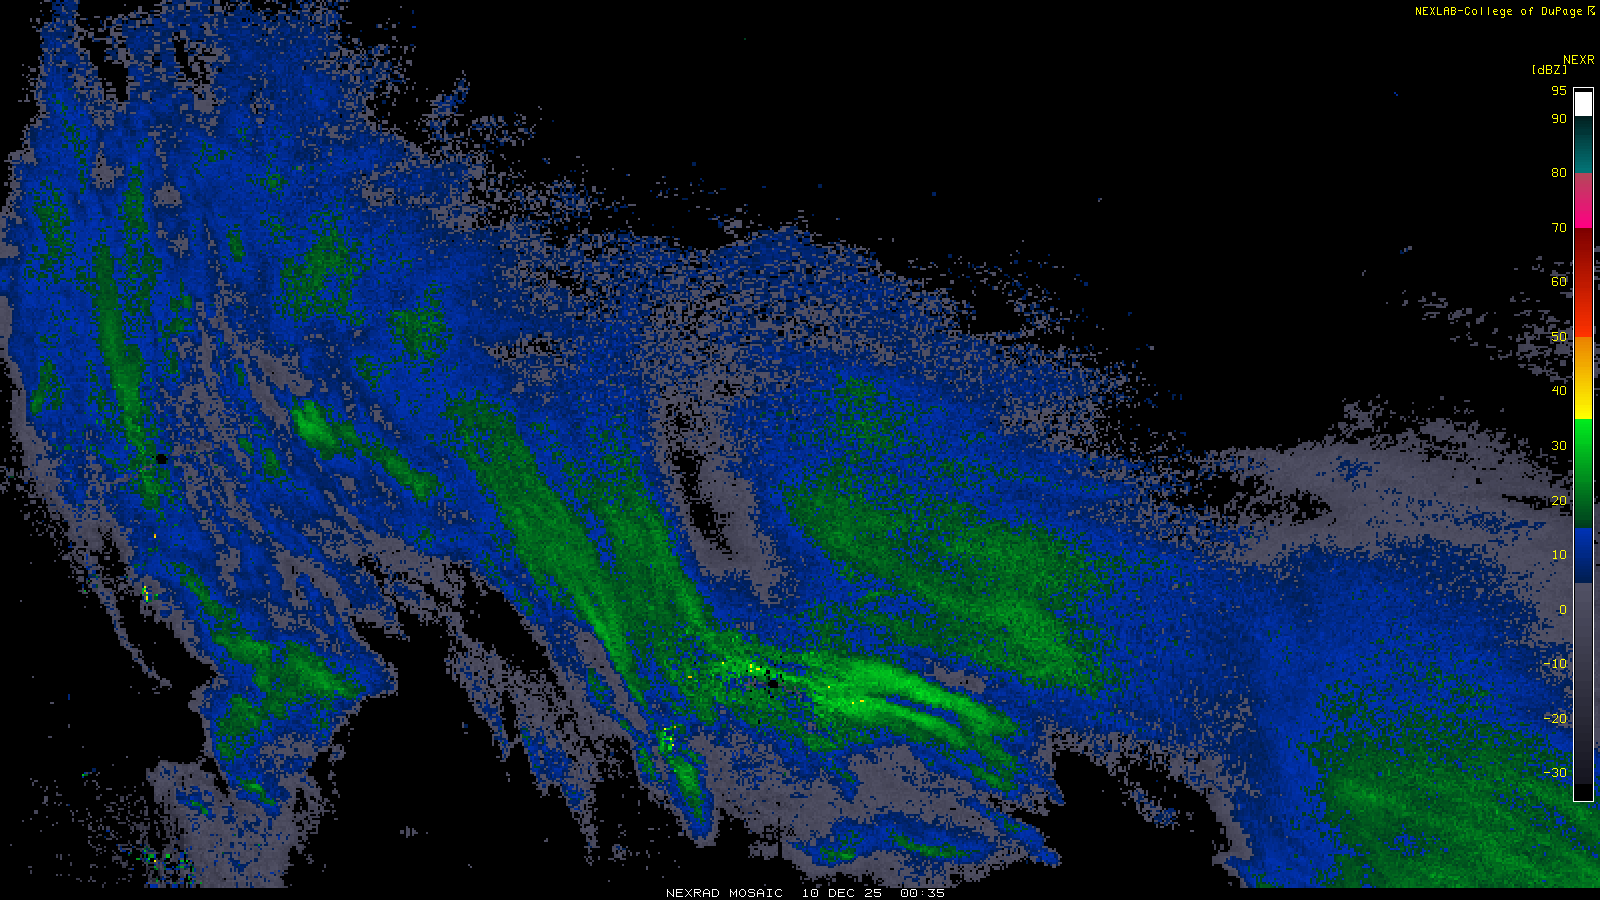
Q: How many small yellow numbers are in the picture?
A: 14